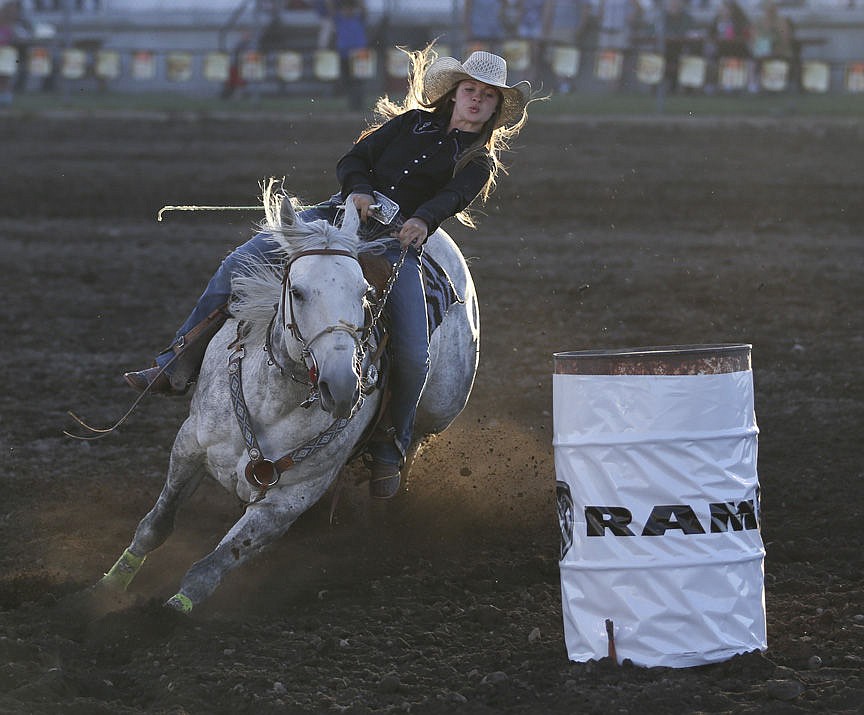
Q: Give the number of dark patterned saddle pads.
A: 1